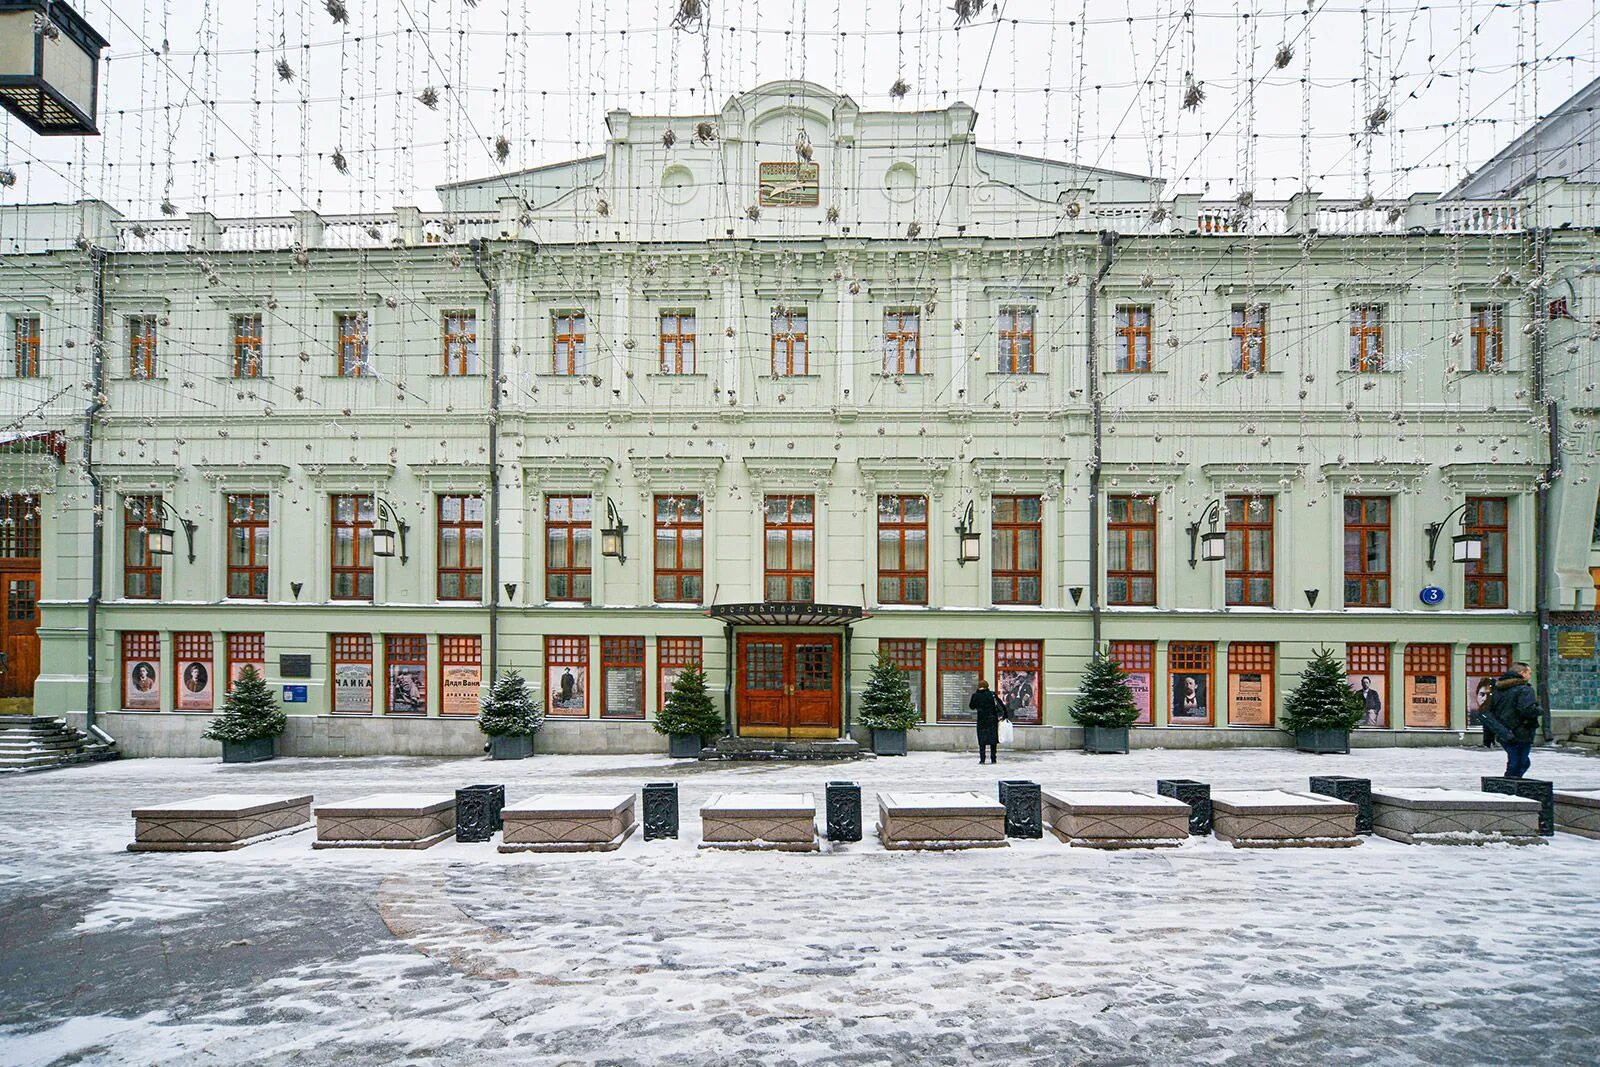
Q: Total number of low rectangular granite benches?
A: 9